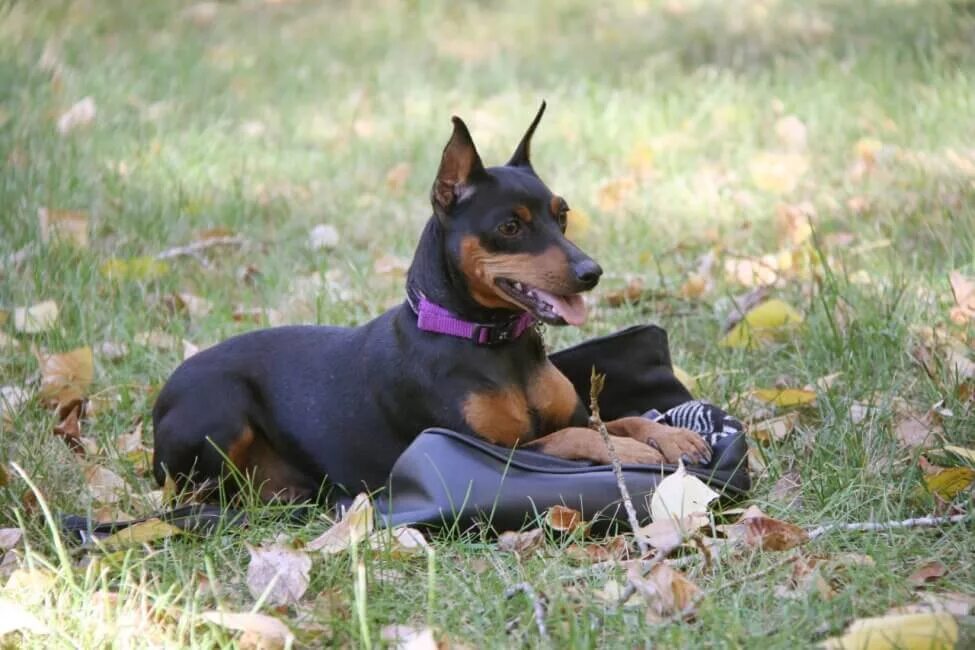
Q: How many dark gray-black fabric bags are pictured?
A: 1